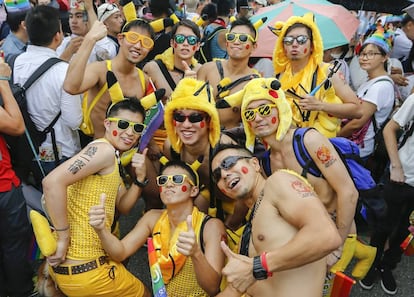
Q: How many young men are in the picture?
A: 9